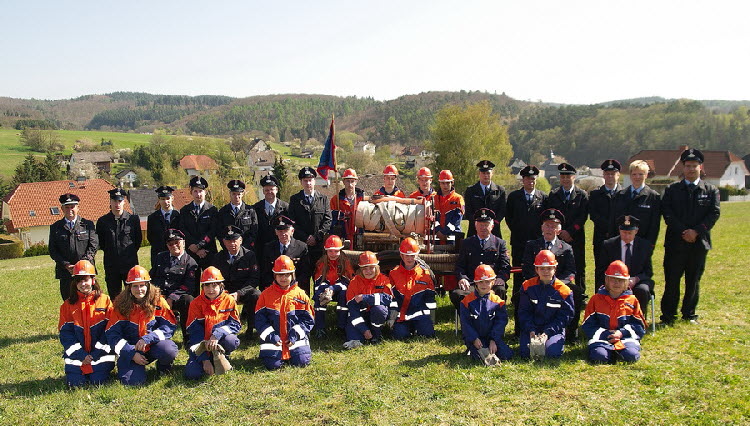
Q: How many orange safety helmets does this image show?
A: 14